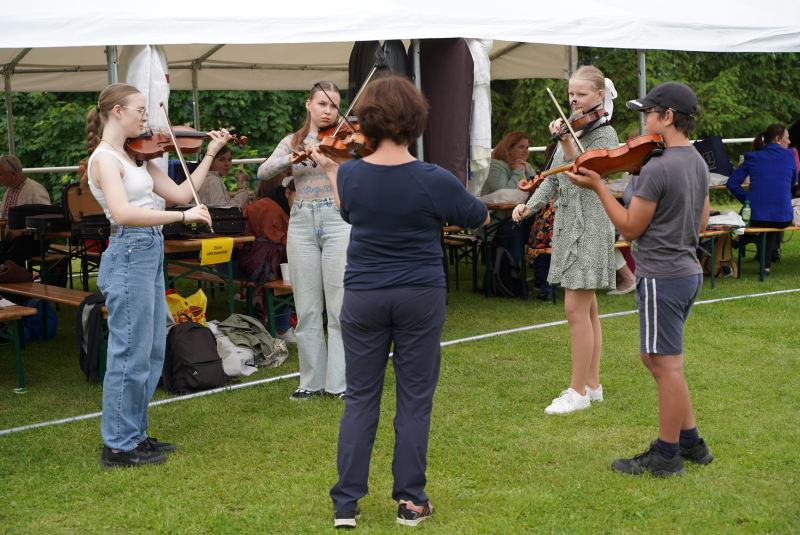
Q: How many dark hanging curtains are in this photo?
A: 2